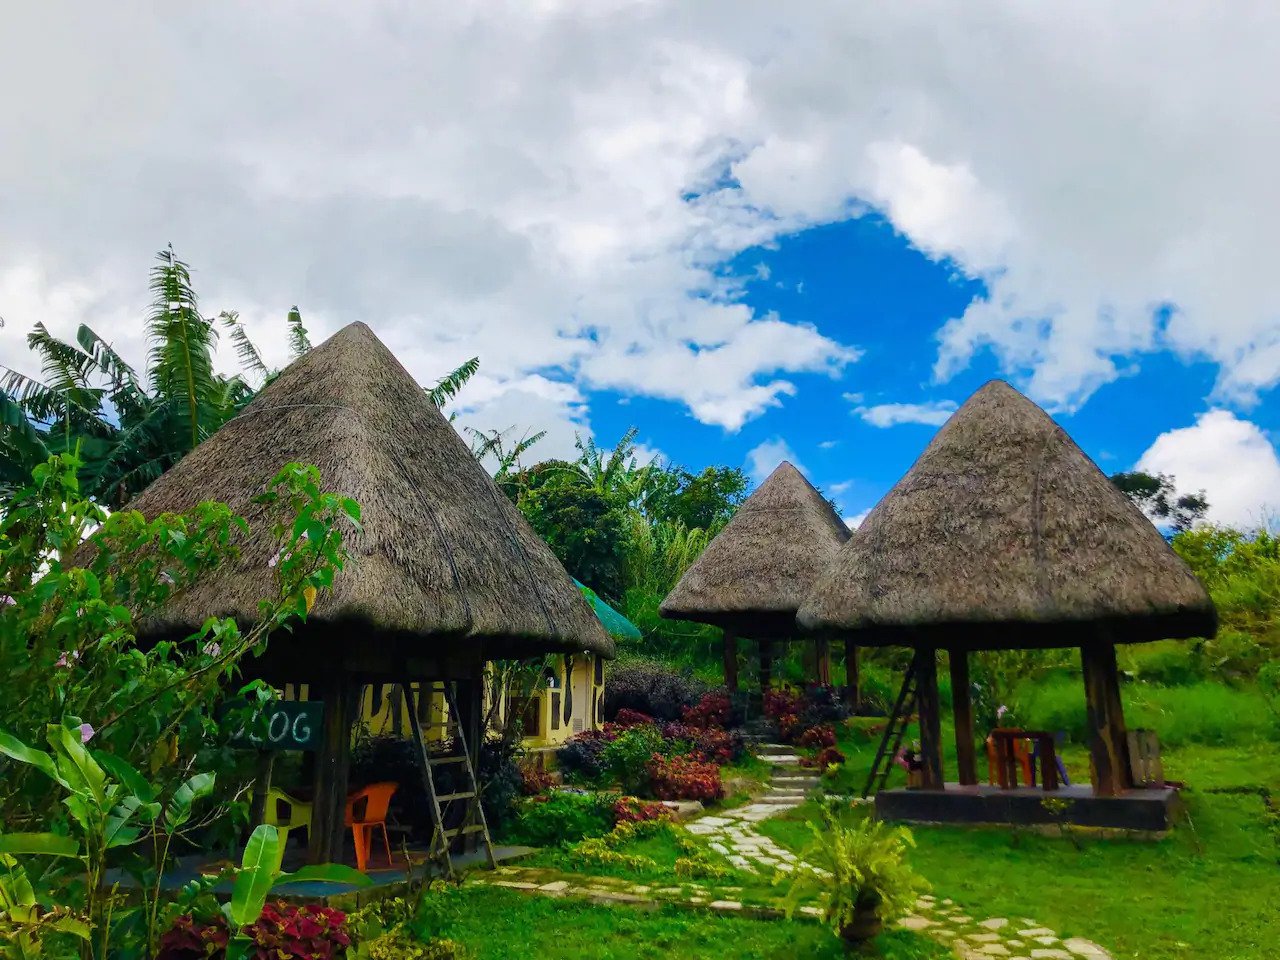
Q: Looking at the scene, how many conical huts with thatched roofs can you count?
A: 3